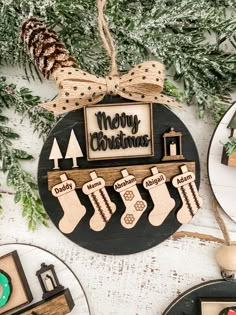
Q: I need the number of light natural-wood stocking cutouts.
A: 5